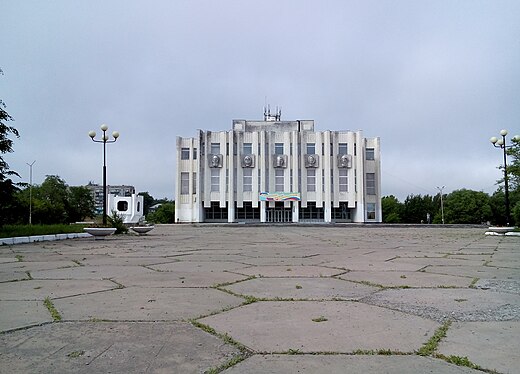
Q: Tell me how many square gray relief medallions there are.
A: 5